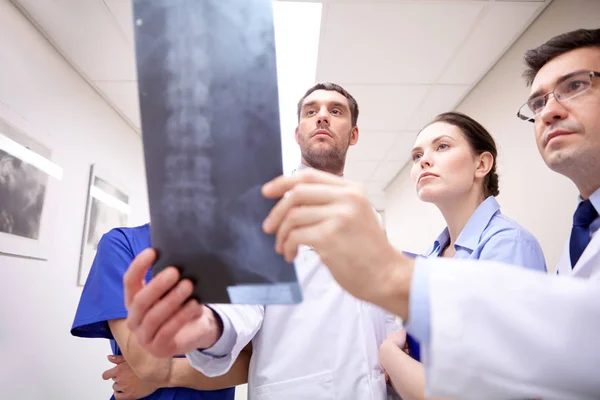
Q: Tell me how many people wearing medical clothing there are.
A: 3